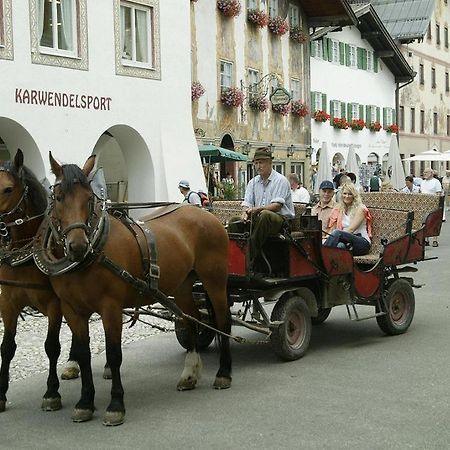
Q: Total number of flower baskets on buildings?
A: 14